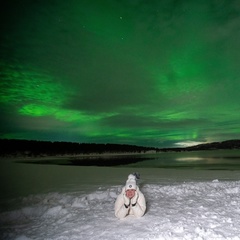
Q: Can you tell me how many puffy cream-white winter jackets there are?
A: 1